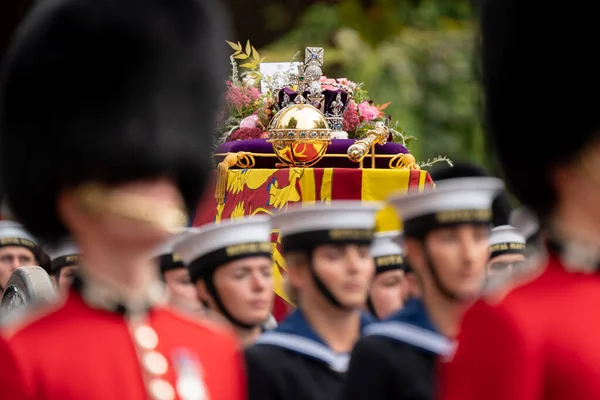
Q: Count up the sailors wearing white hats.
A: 8